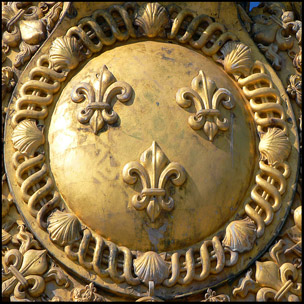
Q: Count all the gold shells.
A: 8